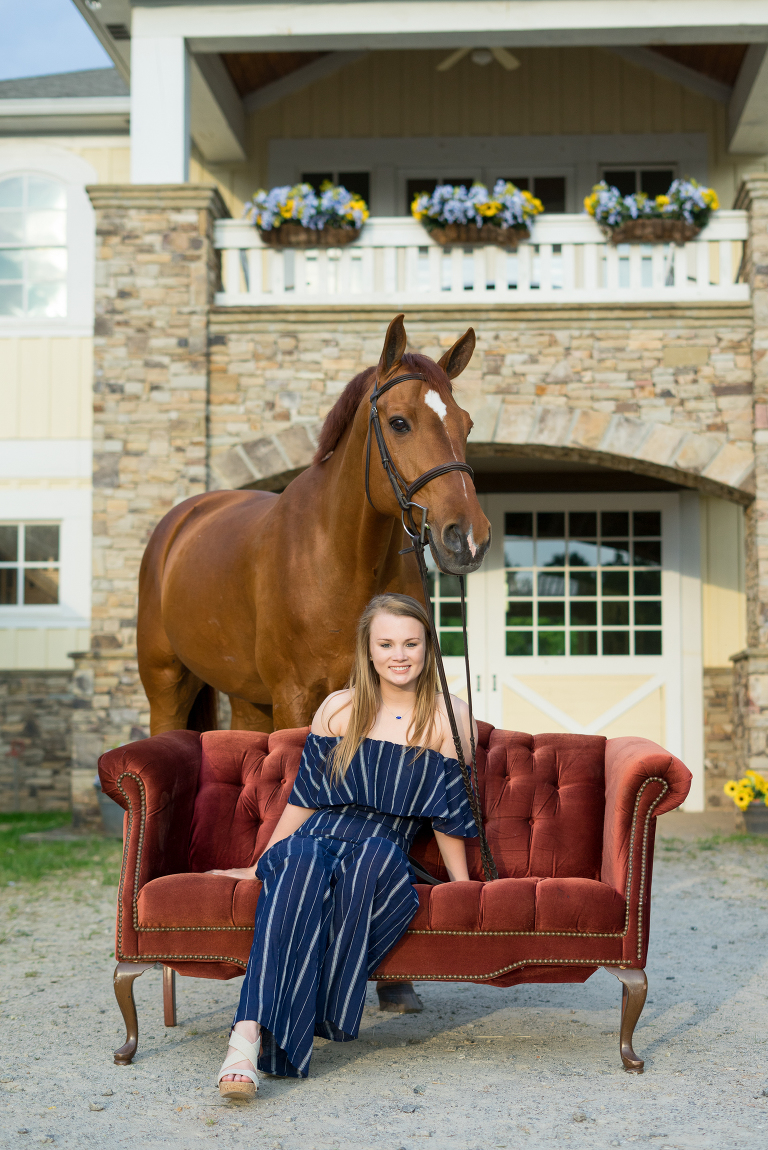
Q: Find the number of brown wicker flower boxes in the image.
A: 3